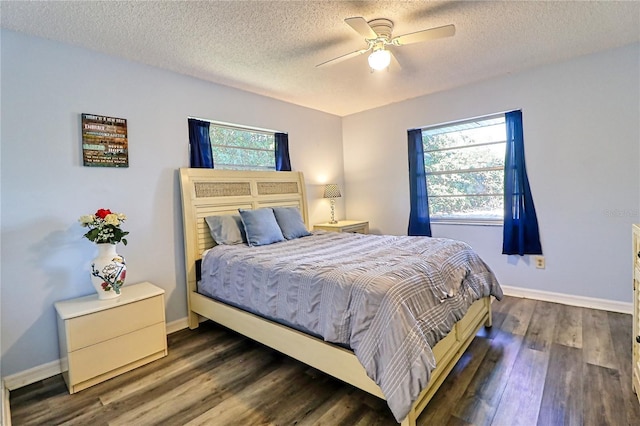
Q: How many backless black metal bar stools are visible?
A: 0